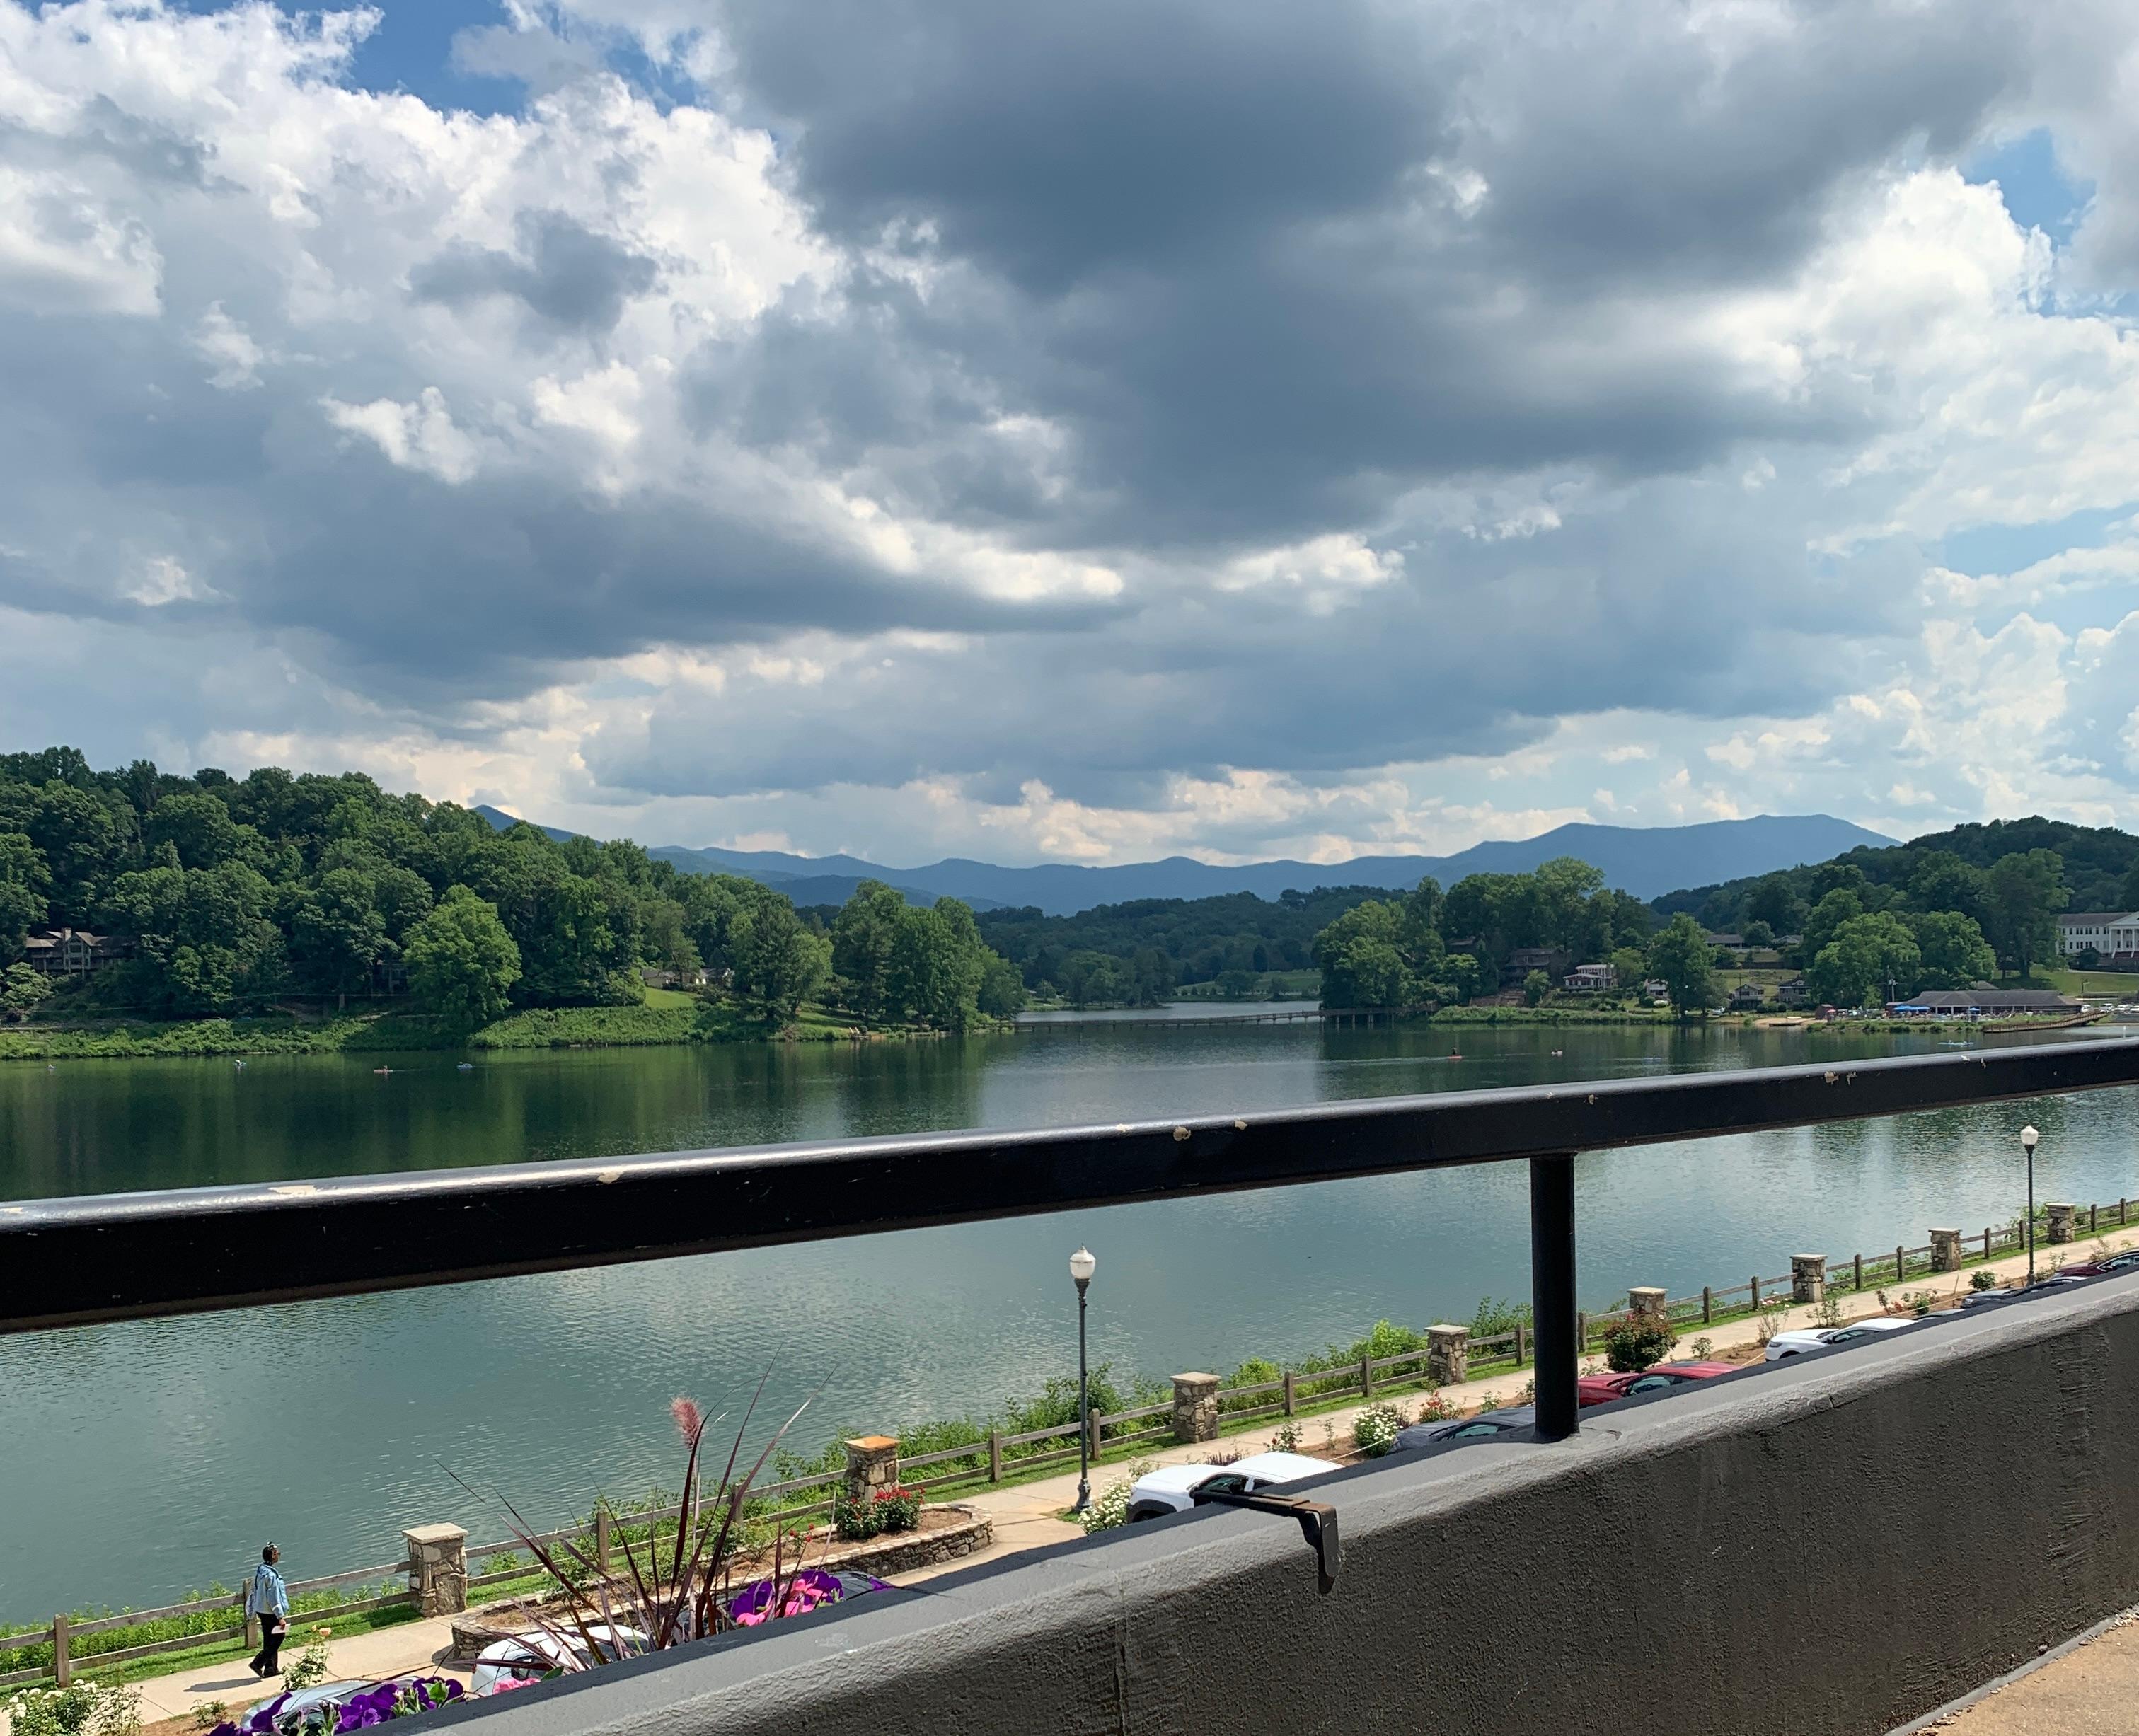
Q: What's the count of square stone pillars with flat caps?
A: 8